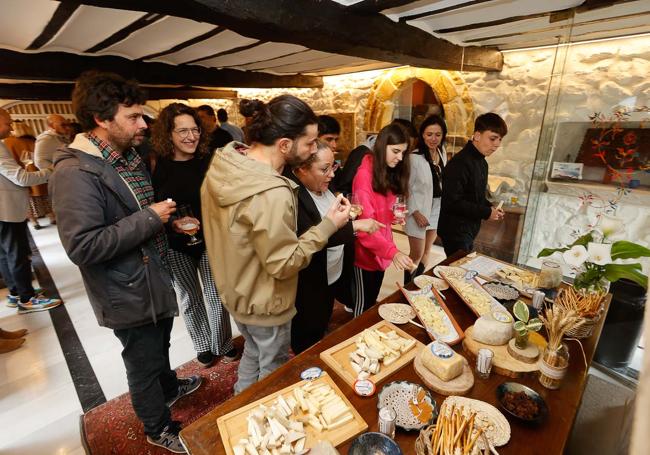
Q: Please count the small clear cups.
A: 3